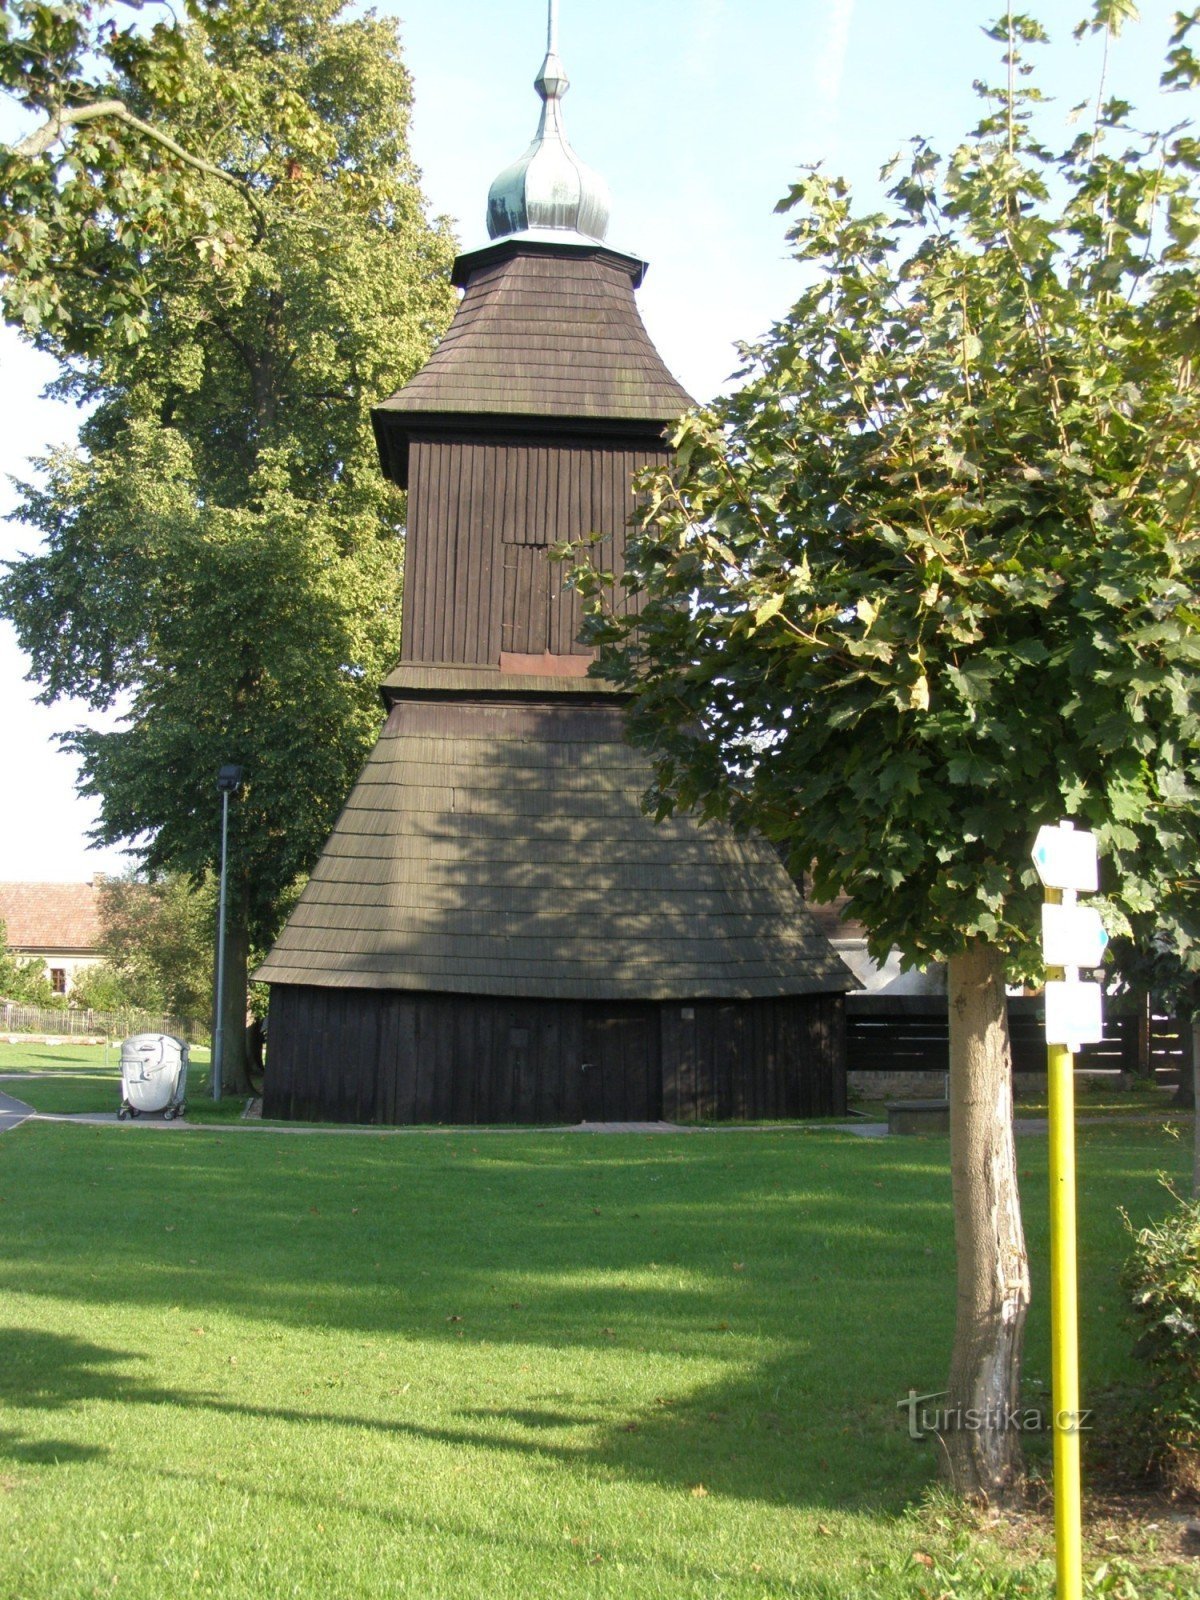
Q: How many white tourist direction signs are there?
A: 3